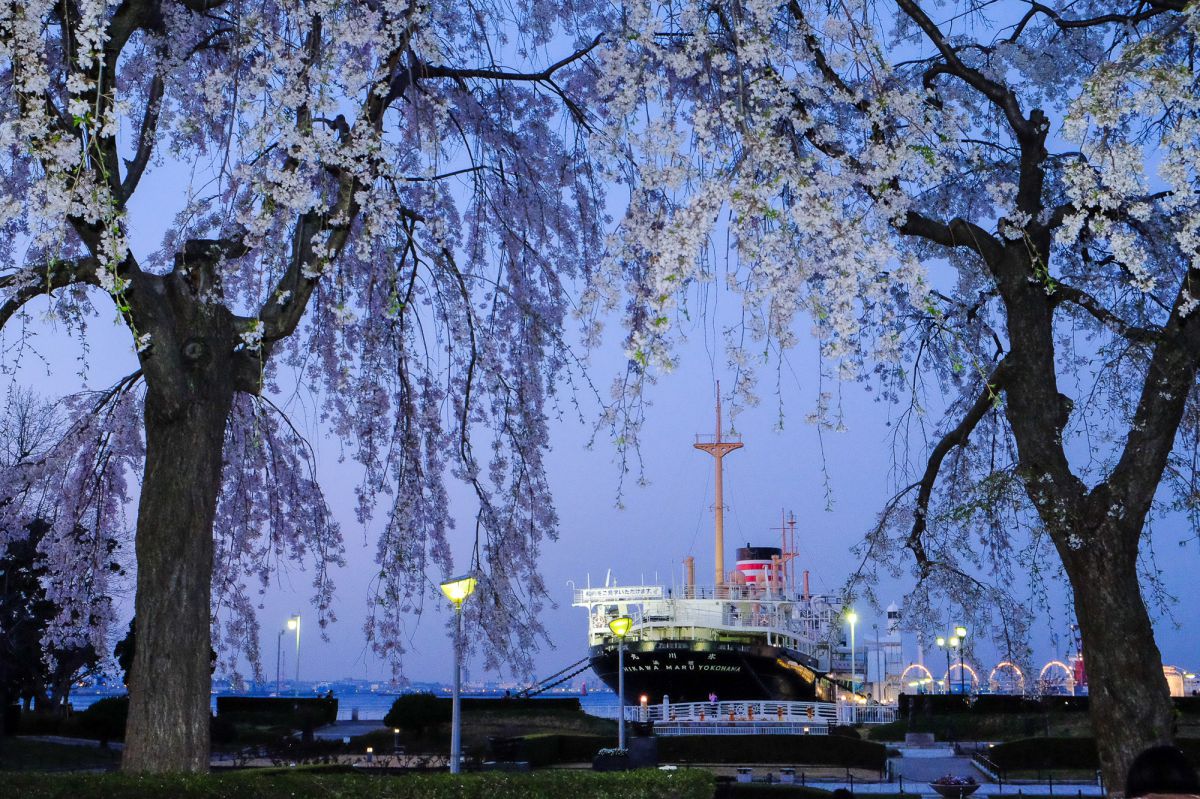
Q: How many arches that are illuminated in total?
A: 4